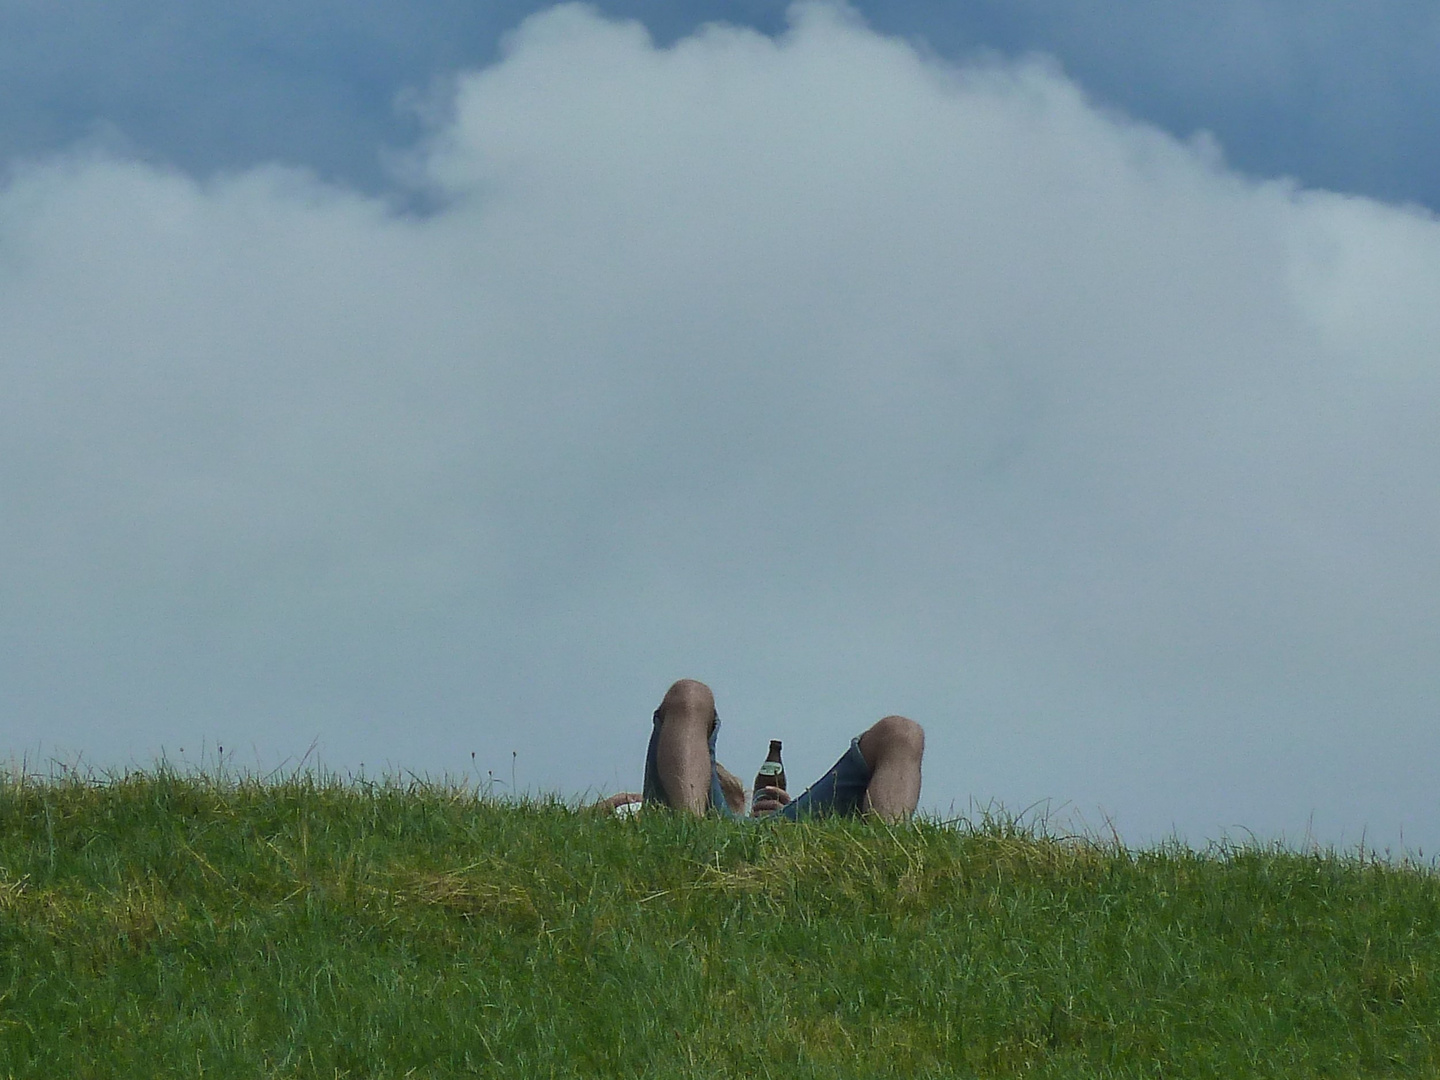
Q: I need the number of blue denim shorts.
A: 1